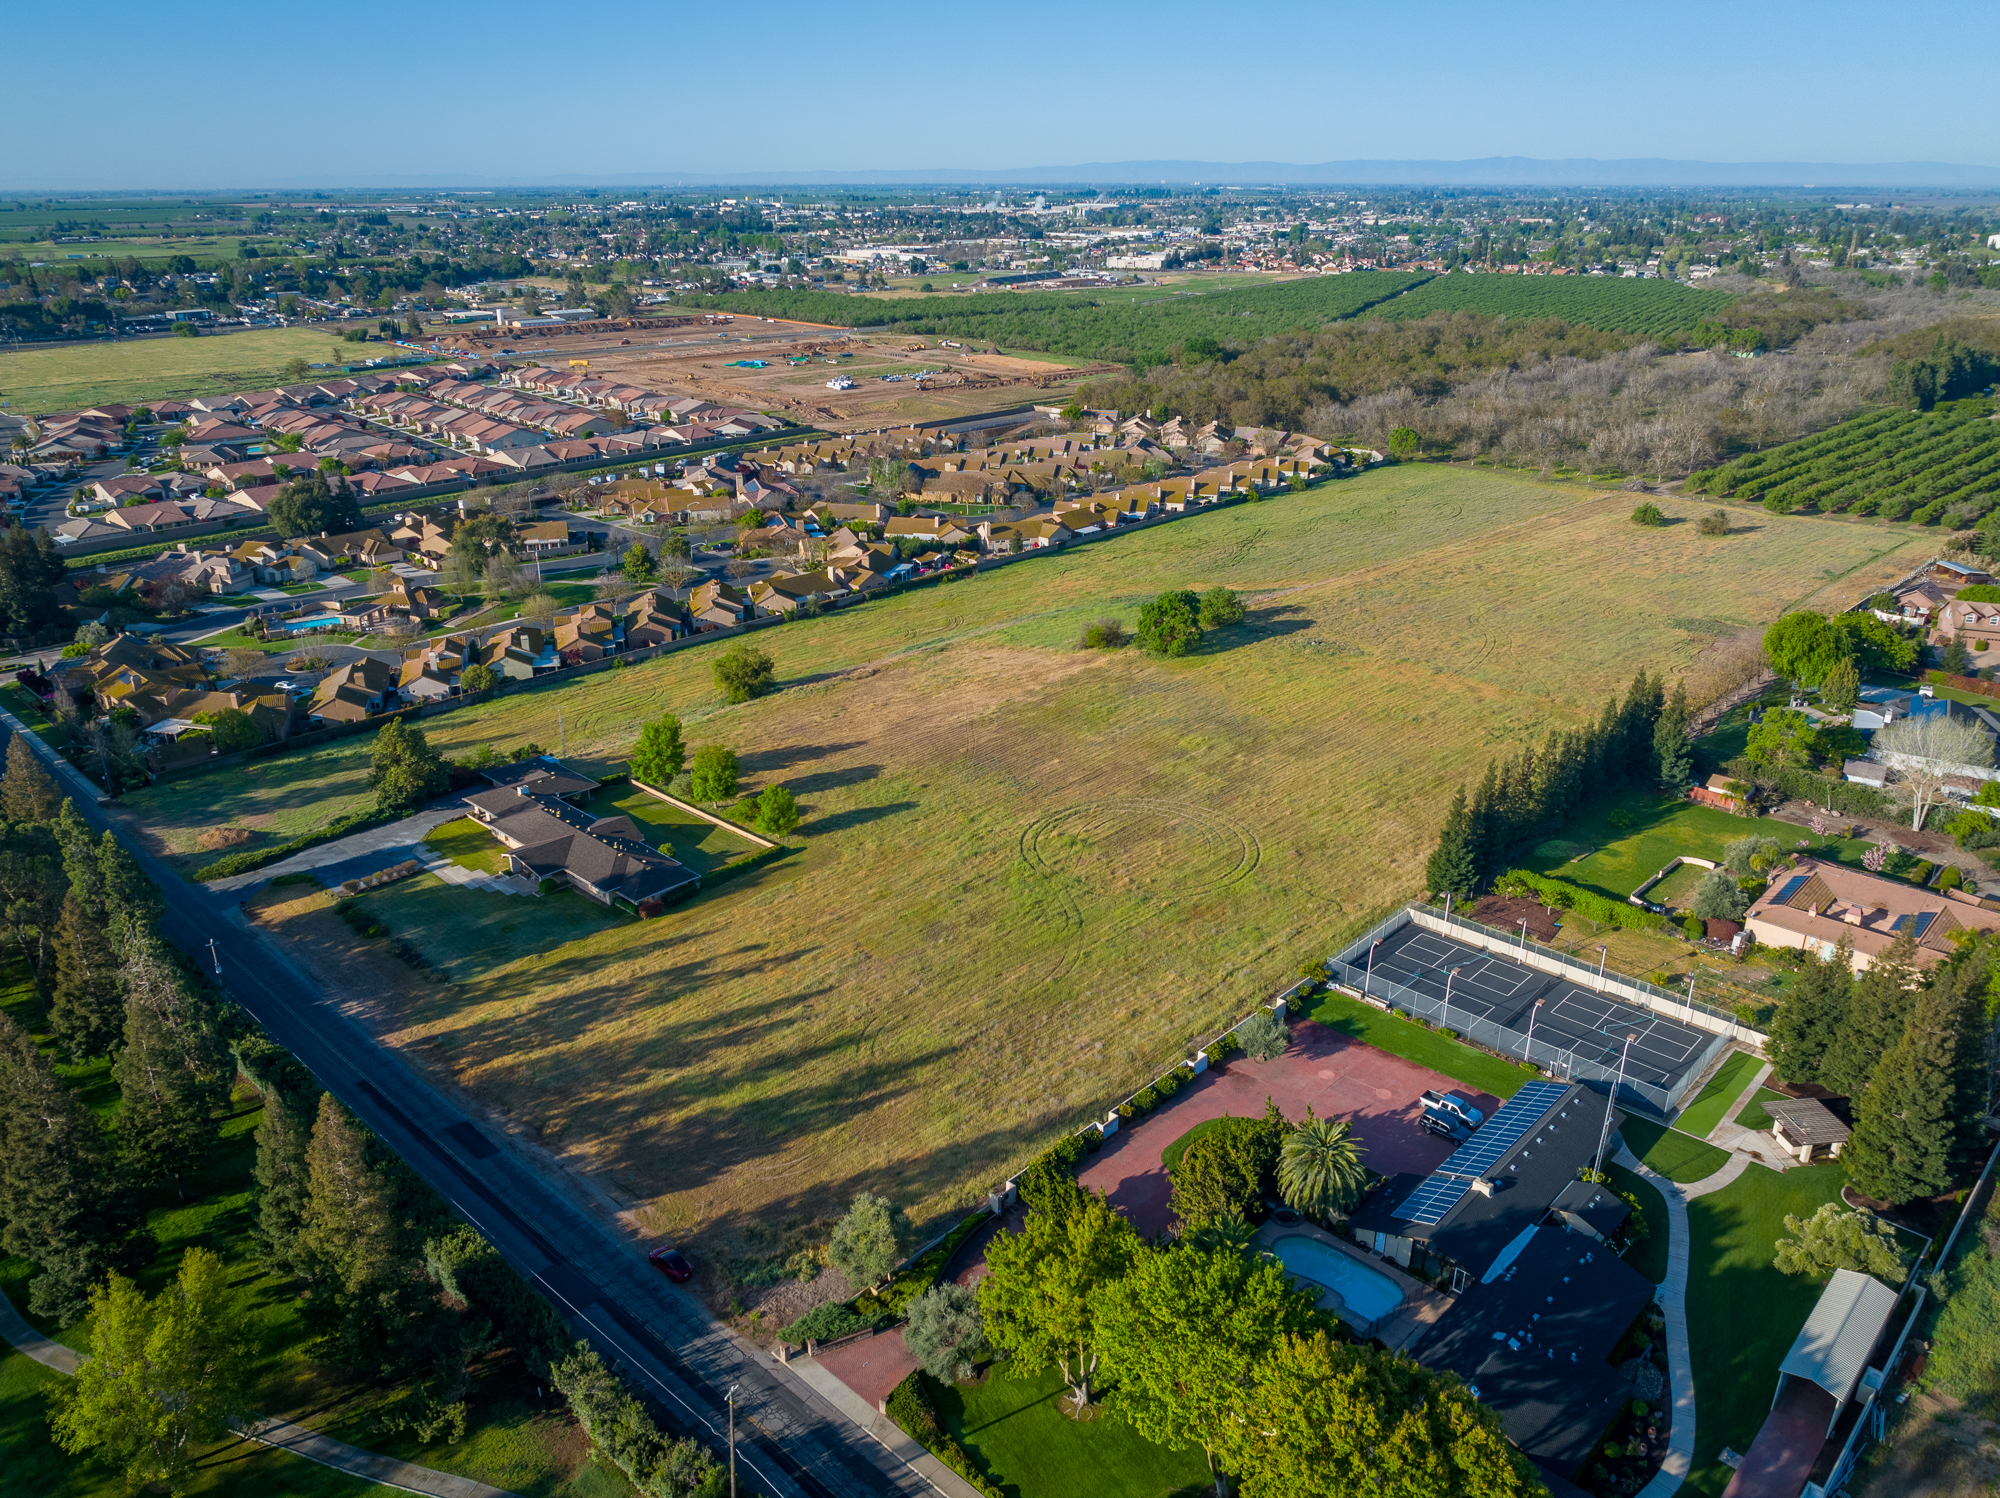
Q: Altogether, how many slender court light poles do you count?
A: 8